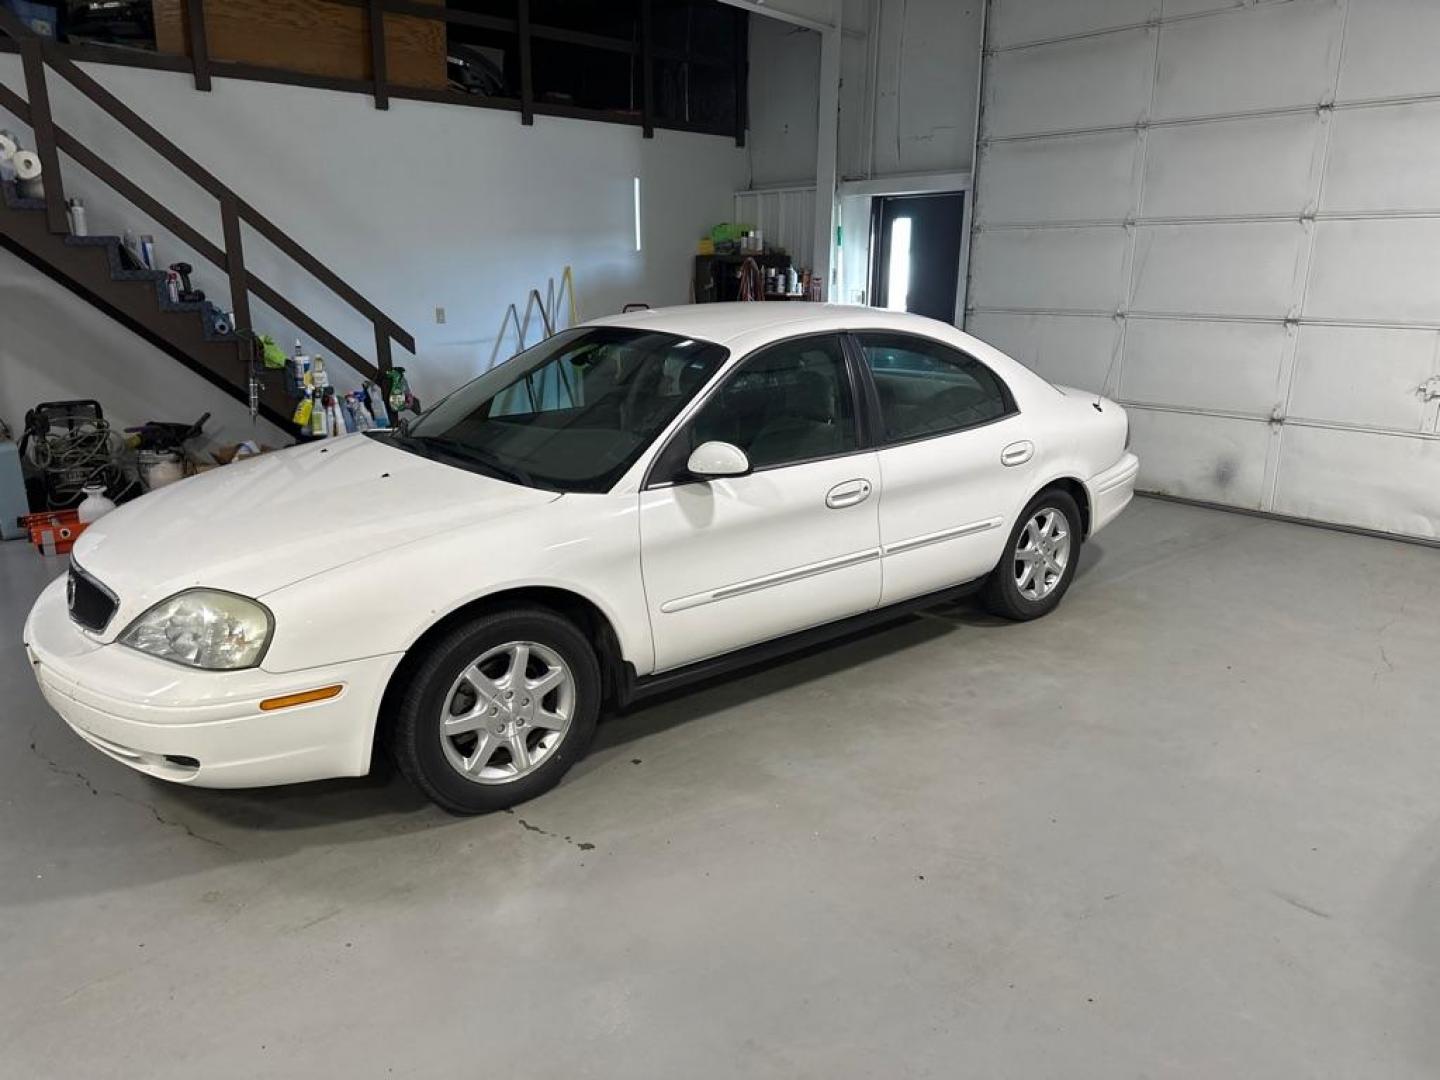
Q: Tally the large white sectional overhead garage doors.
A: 1